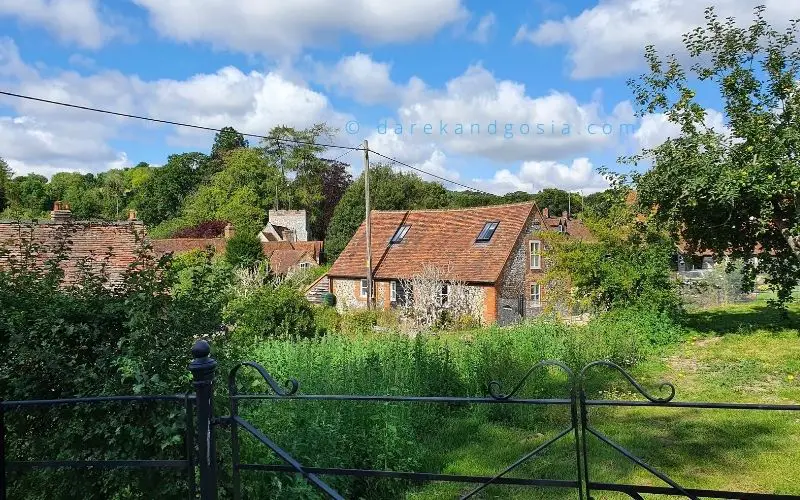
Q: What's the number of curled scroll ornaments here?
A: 3